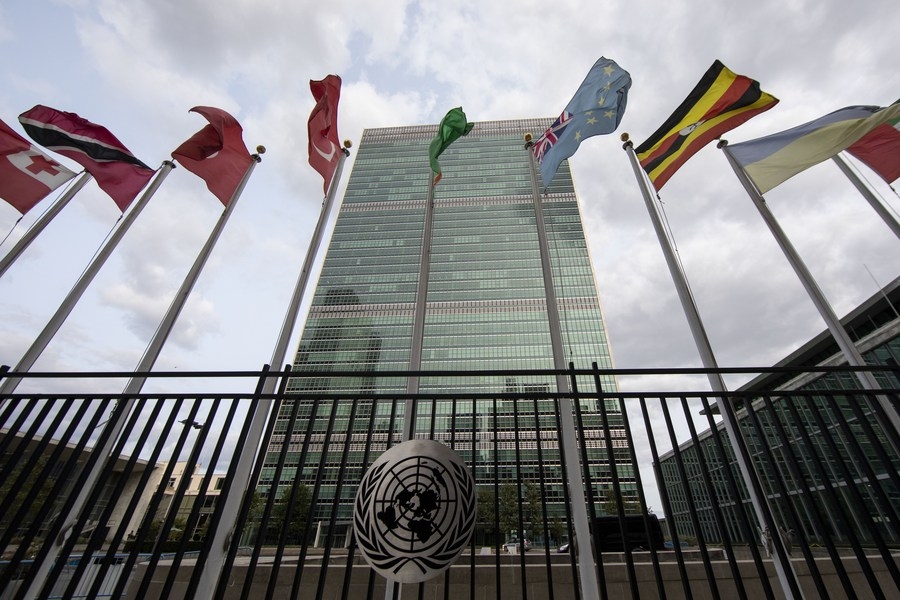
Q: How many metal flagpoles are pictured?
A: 9